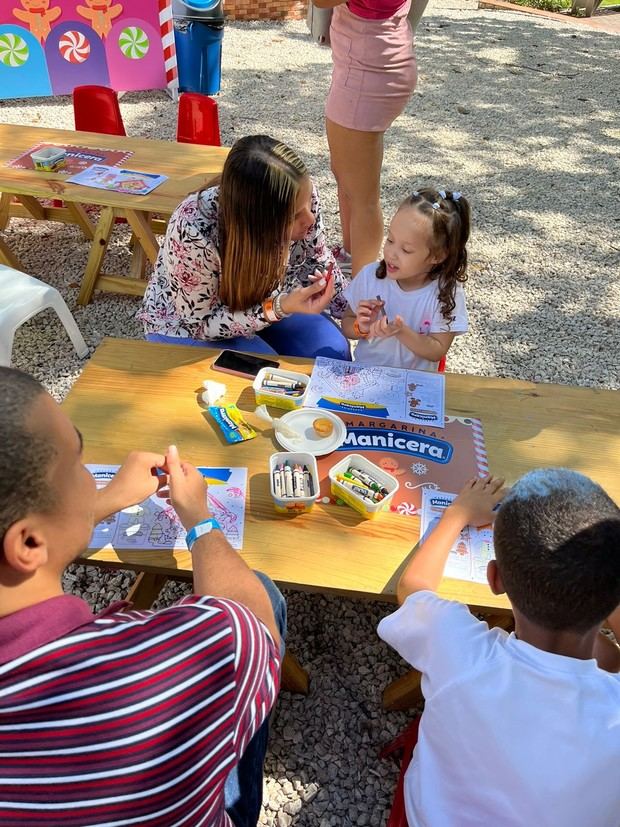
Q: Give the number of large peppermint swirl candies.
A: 3